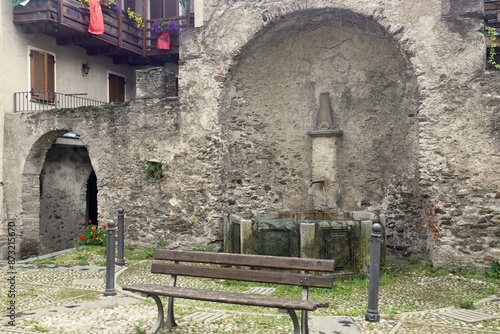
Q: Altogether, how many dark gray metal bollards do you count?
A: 3